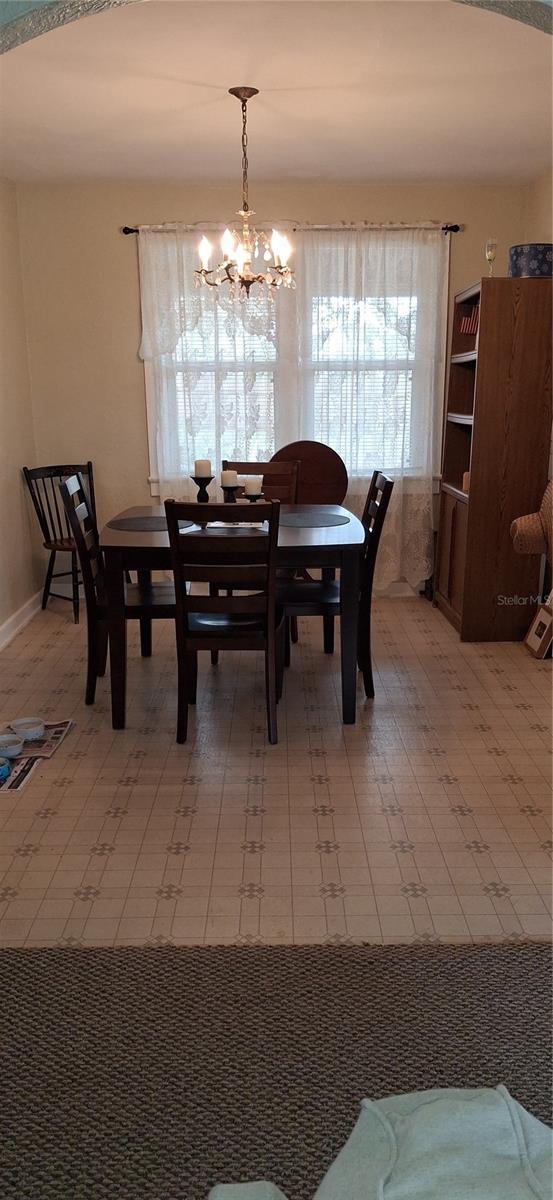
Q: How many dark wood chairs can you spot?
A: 5